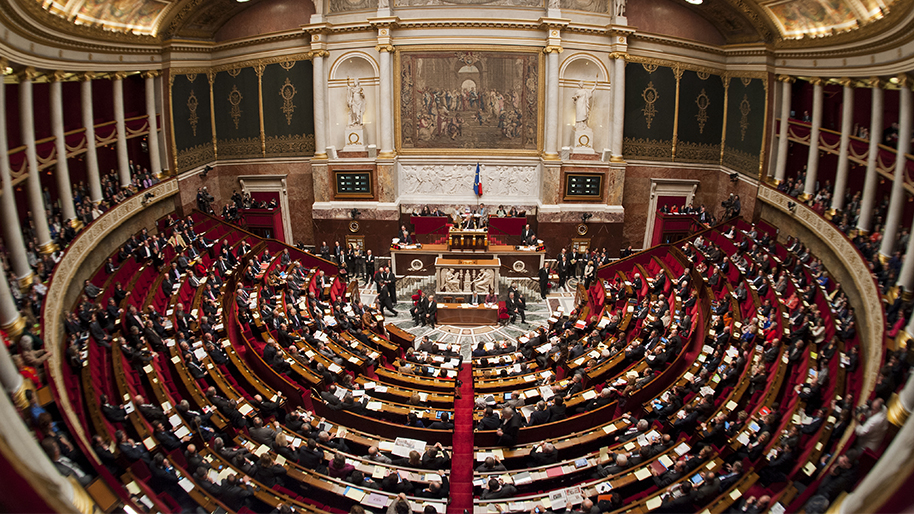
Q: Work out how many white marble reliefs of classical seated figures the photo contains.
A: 2